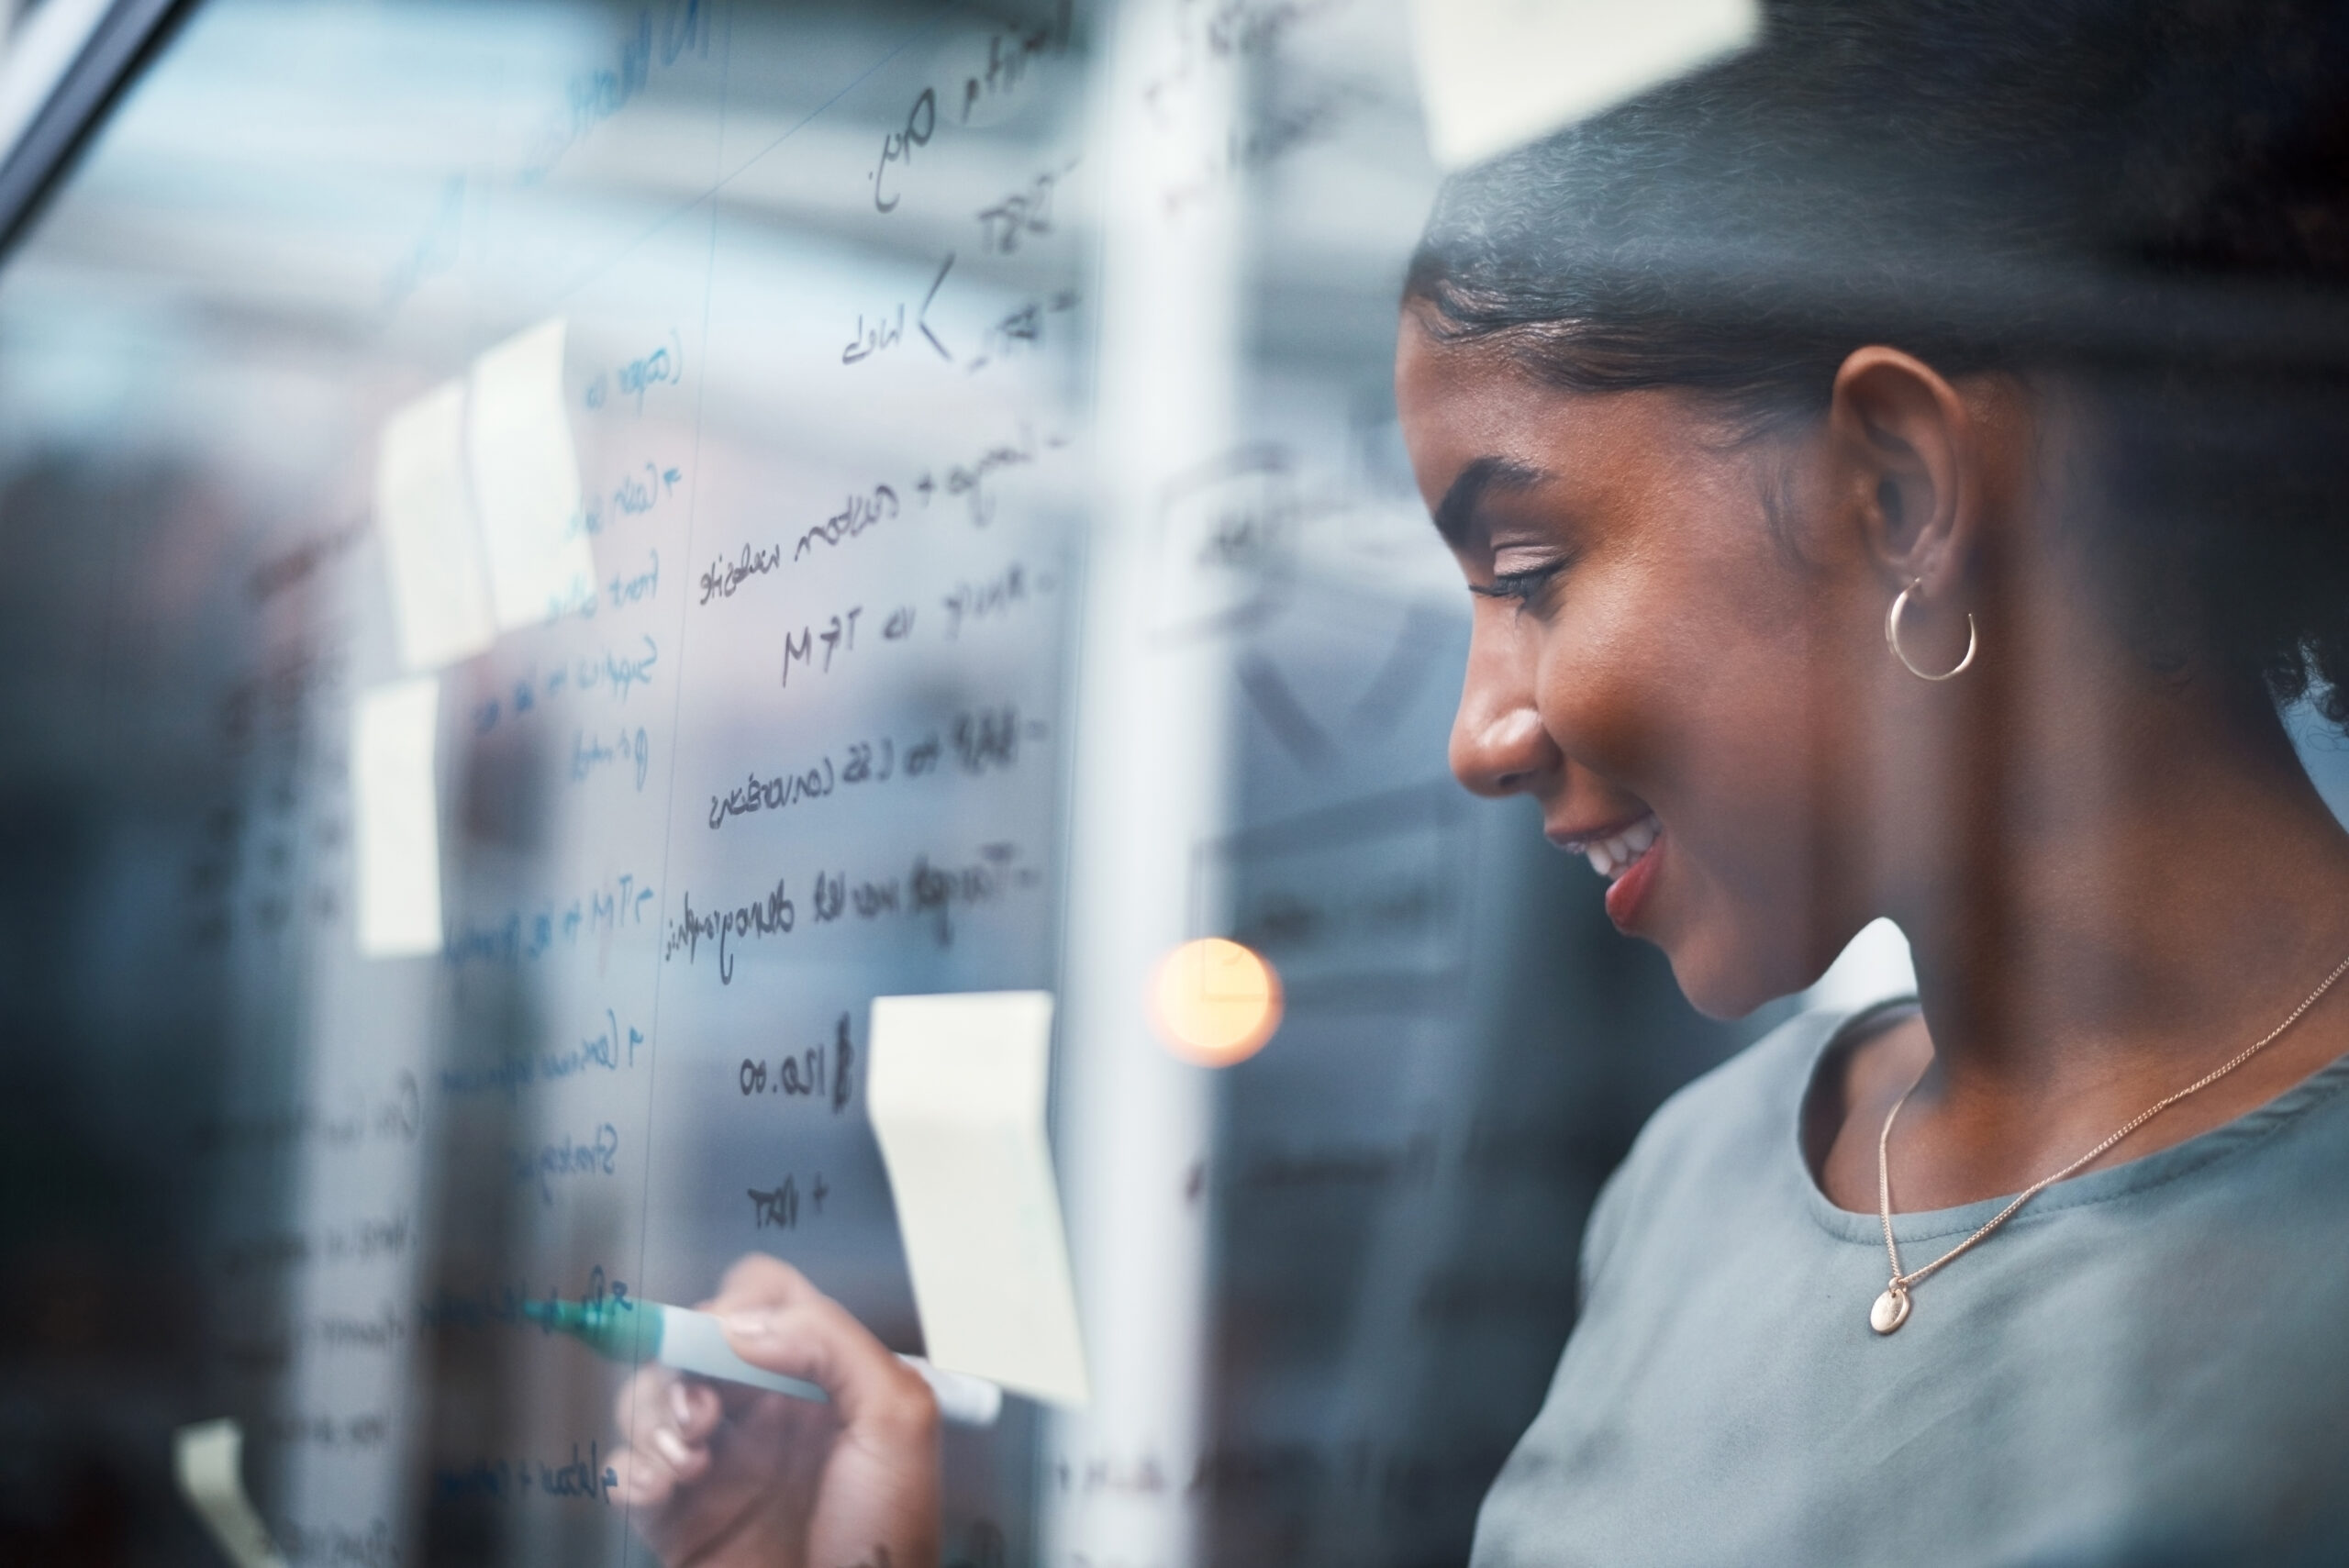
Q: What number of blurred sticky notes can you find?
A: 6